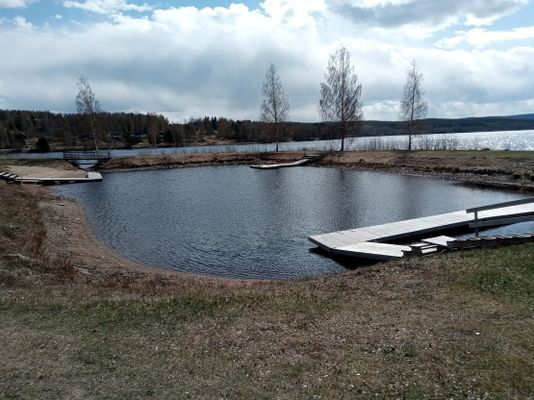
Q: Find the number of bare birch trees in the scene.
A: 4